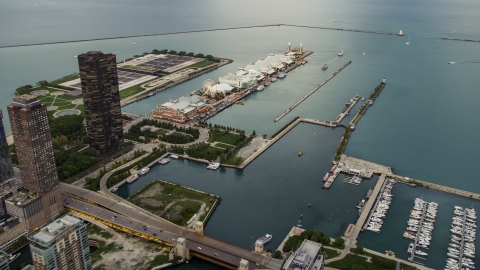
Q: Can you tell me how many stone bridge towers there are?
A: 4